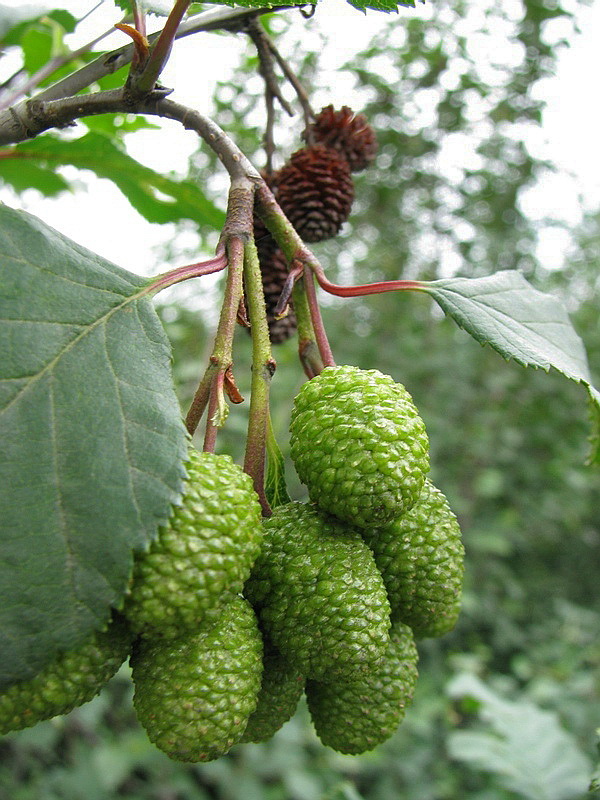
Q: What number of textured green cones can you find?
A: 8